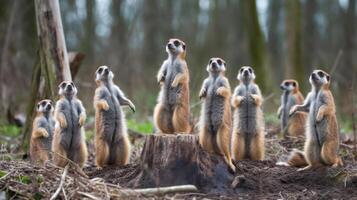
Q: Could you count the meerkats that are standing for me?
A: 8